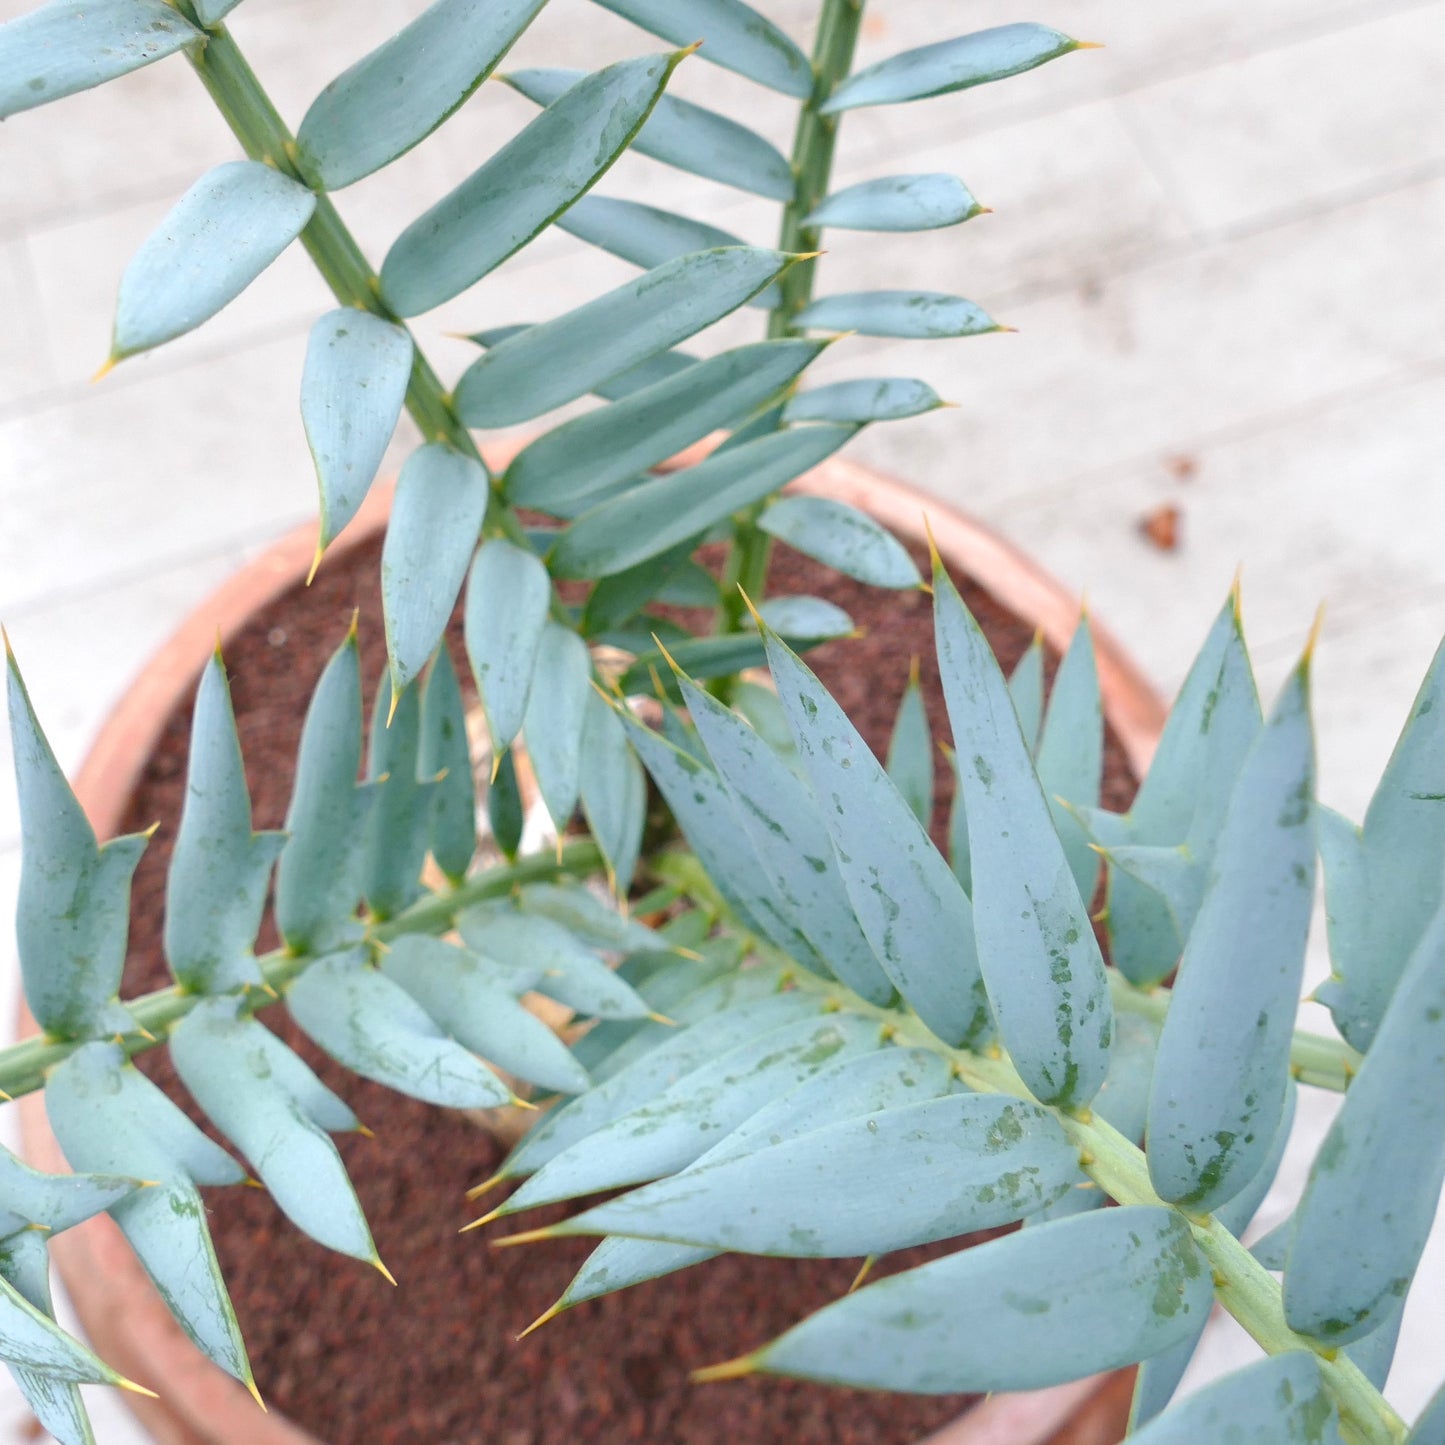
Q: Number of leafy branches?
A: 5